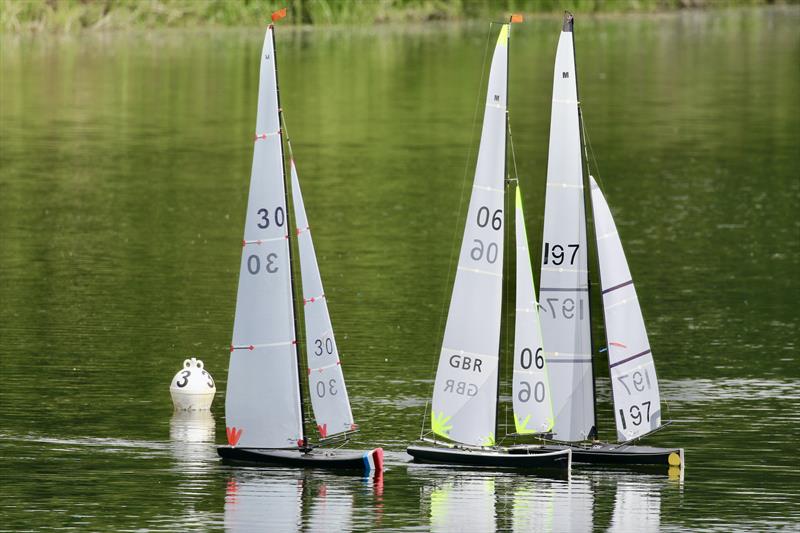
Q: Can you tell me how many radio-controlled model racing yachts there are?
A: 3